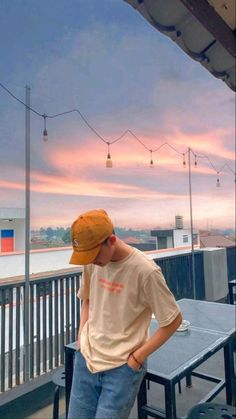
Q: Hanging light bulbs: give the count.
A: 6